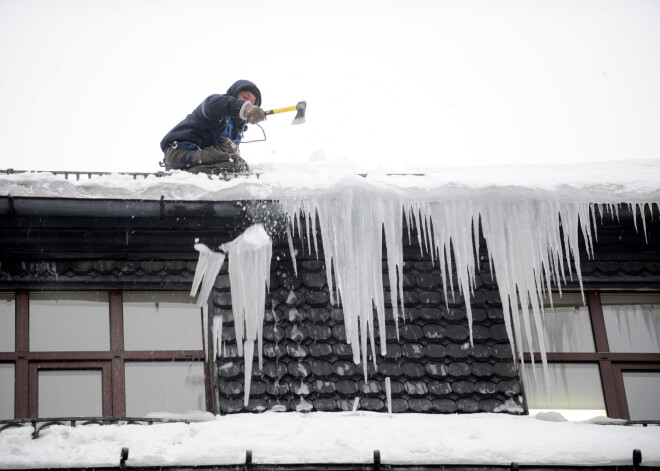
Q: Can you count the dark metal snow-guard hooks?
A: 5